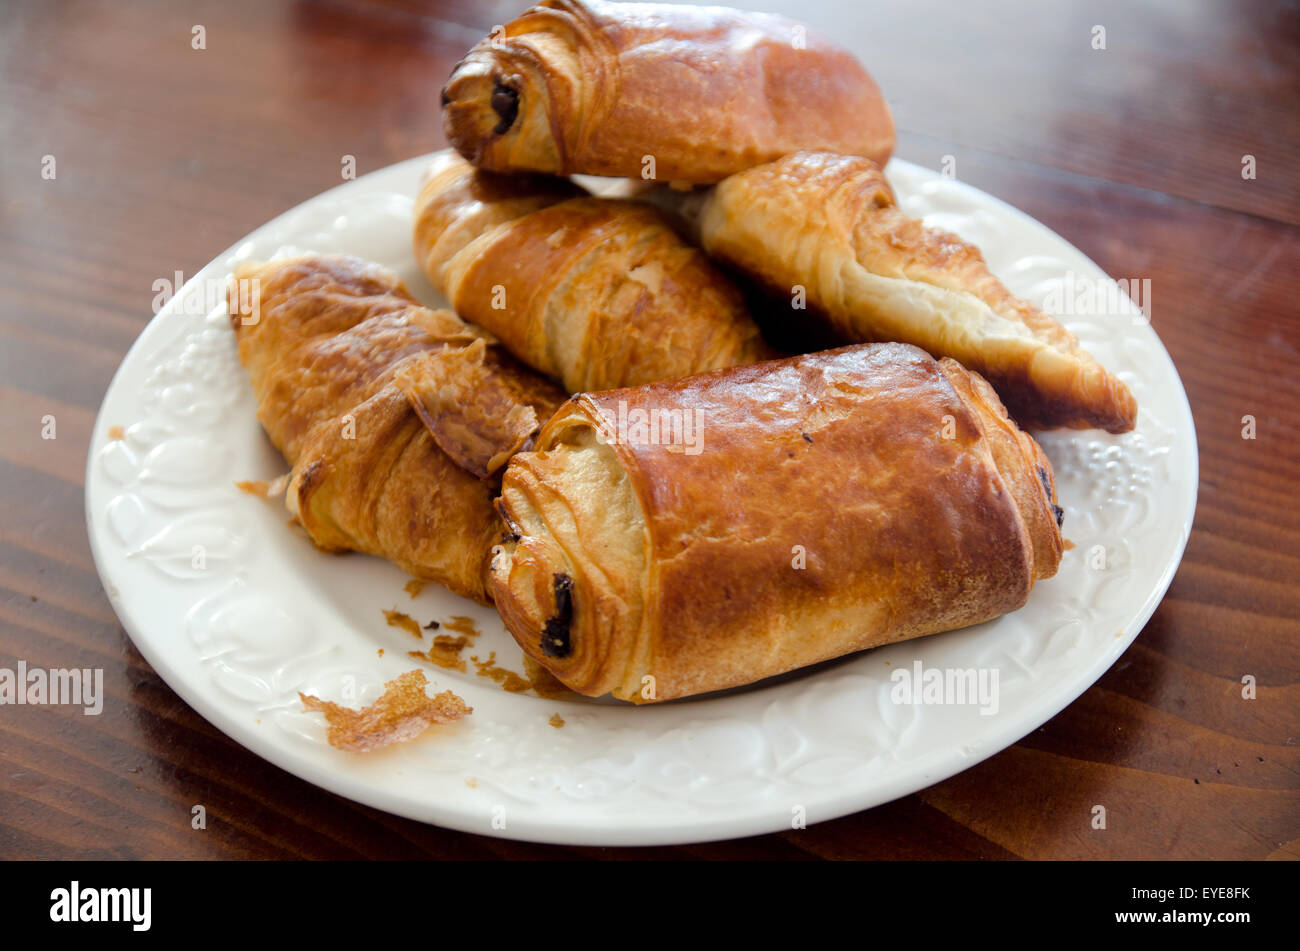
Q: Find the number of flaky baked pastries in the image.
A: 5